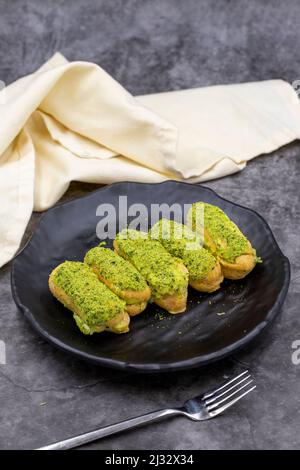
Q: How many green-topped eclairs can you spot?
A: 5